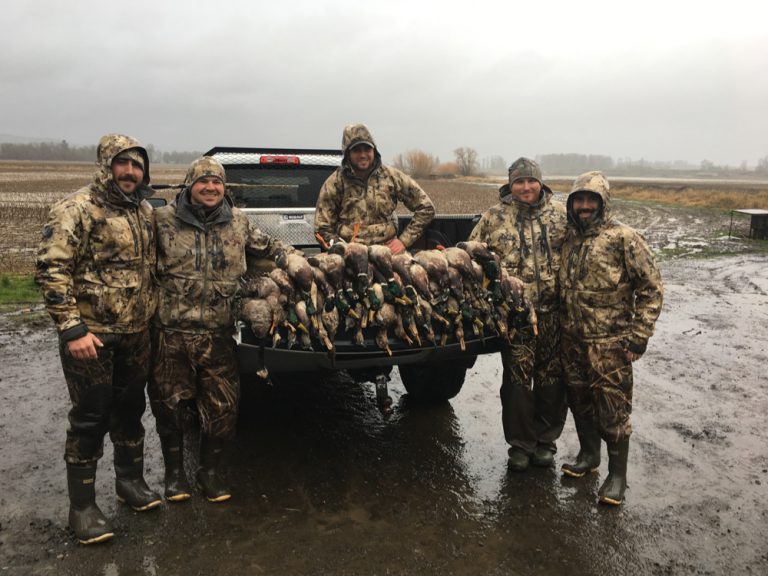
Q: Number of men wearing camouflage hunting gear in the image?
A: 5